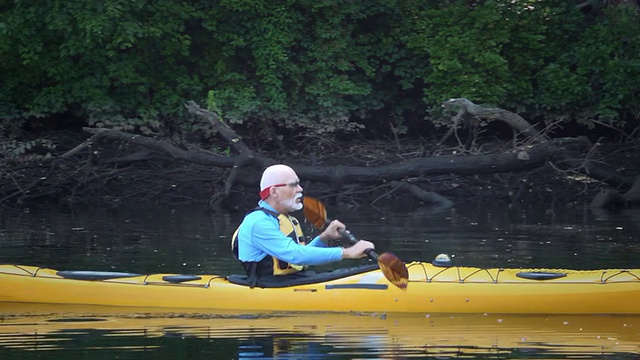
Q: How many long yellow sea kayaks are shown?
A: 1